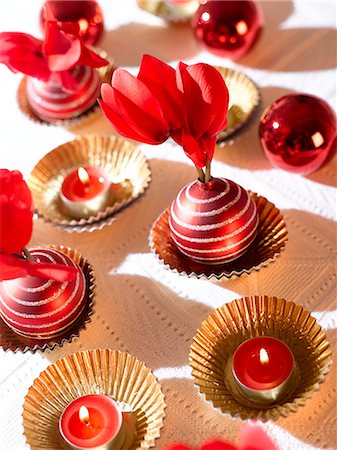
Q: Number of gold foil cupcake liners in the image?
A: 8